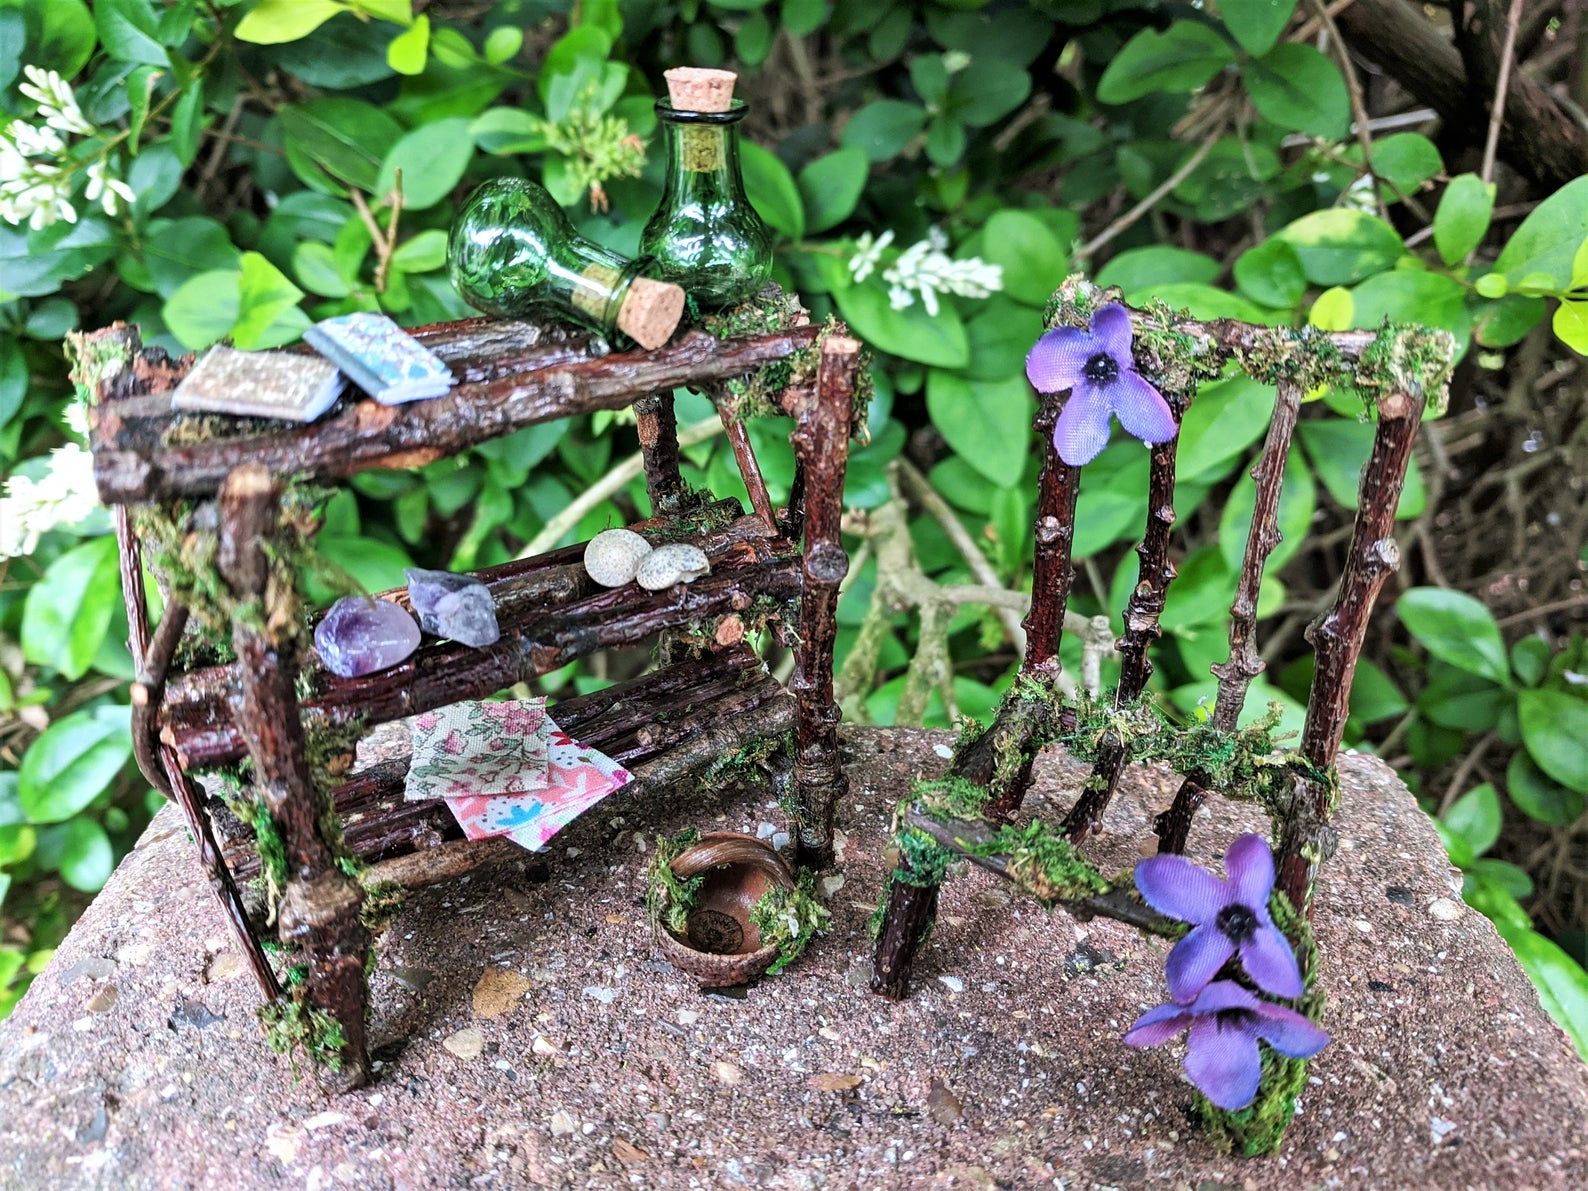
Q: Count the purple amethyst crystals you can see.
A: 2